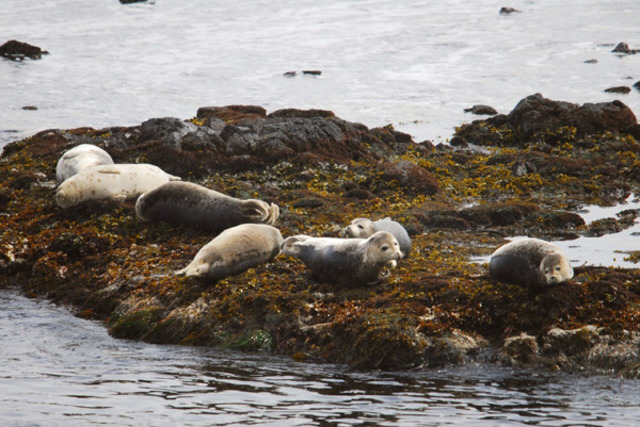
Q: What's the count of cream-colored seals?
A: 3